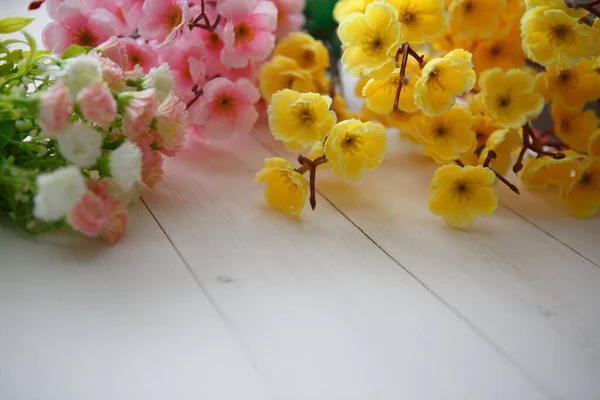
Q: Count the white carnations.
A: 5